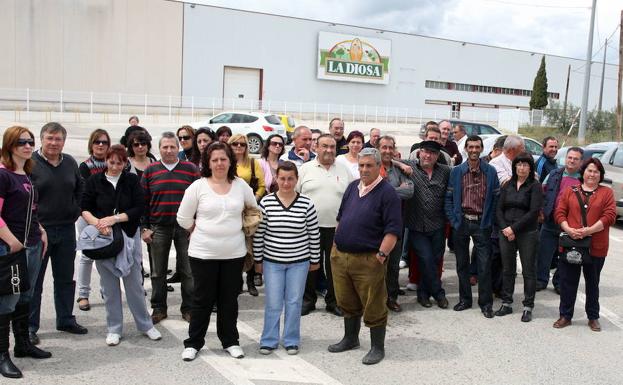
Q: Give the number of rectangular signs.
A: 1